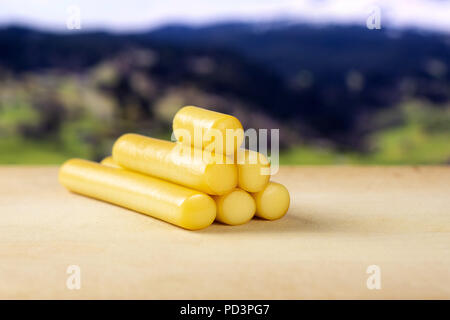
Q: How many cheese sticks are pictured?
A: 6